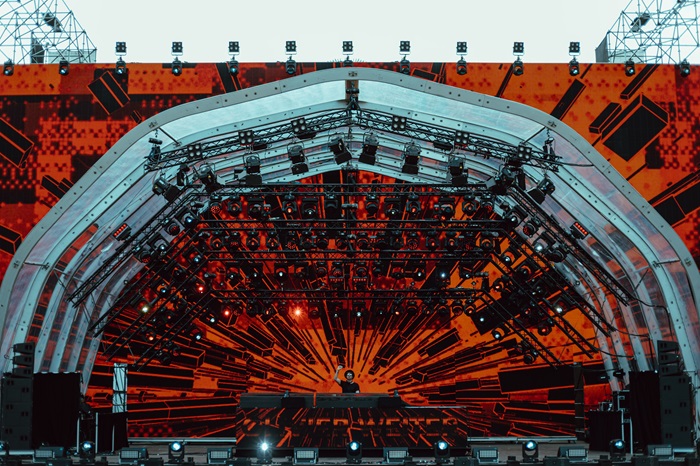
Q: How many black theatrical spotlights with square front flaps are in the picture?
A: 10